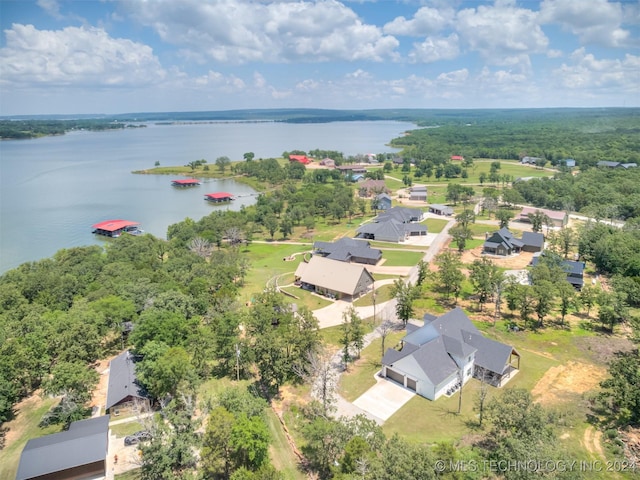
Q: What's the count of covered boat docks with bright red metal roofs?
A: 3